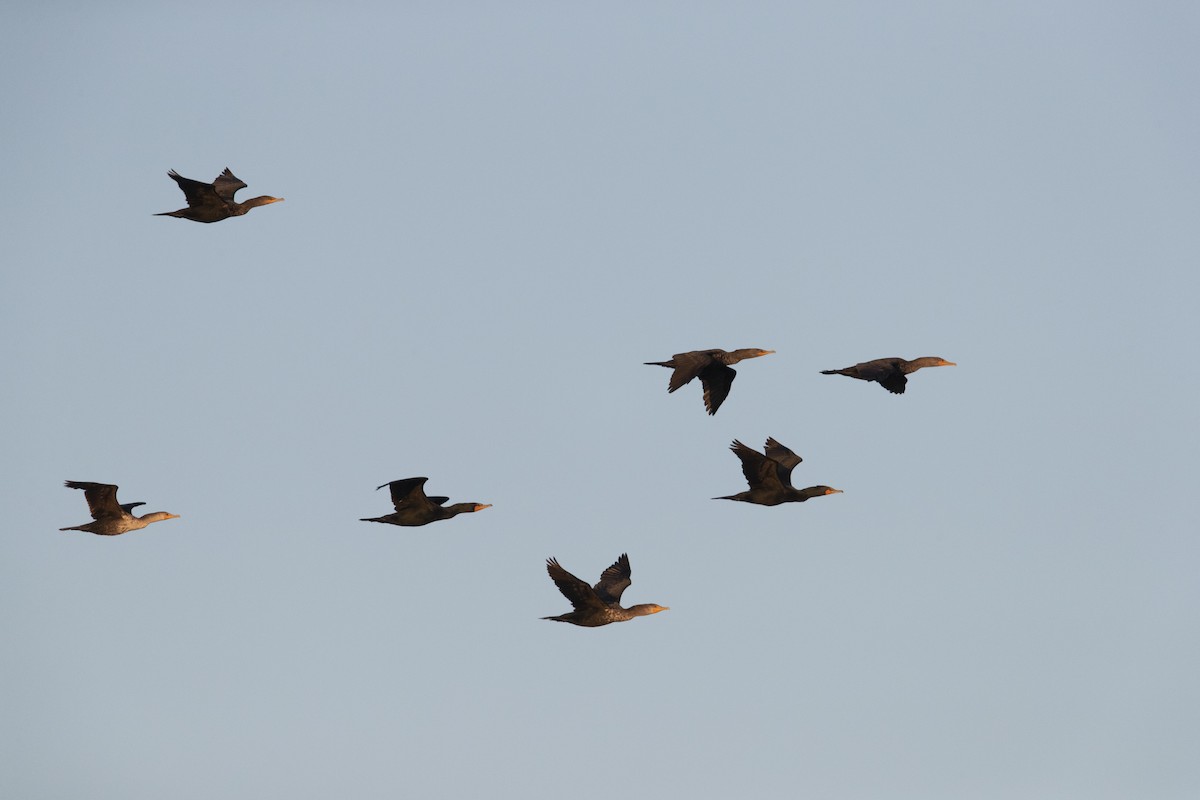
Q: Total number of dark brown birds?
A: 7